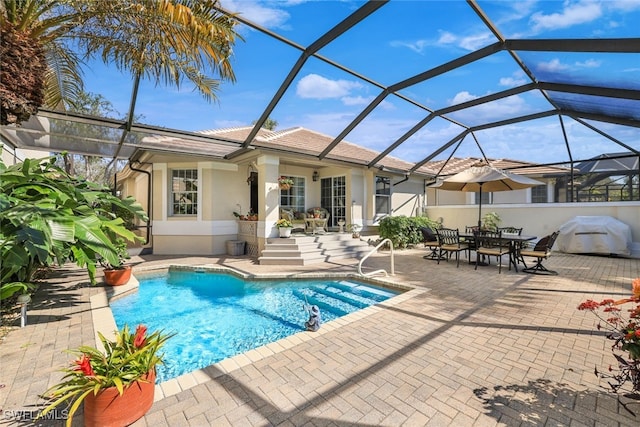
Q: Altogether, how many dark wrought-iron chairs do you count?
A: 6